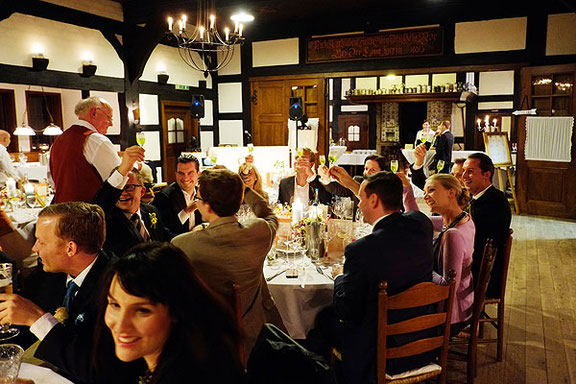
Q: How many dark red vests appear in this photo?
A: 1